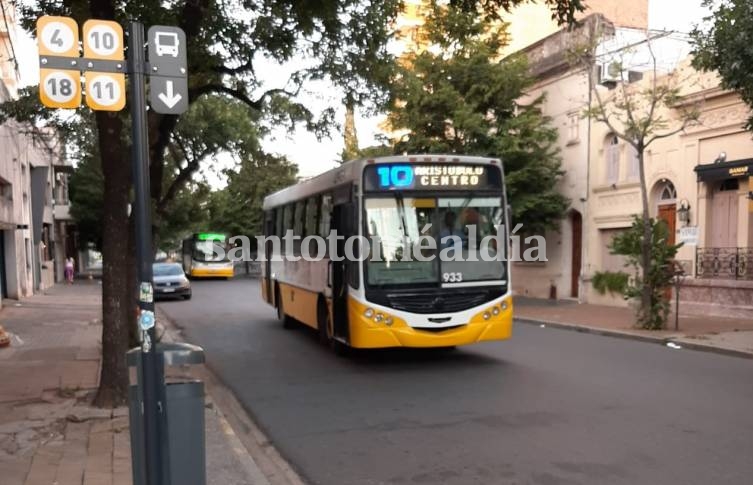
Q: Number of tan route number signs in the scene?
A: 4